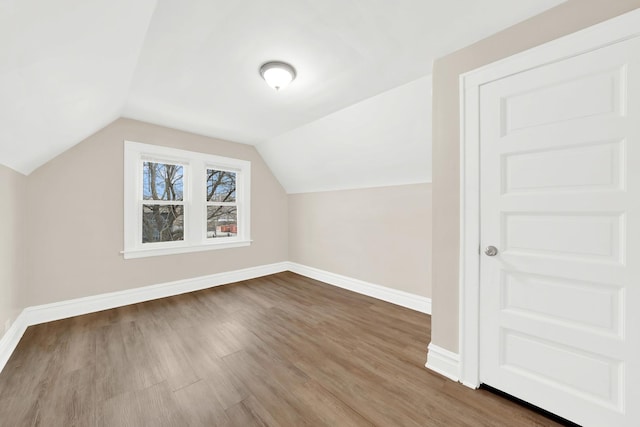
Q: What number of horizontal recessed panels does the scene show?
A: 5